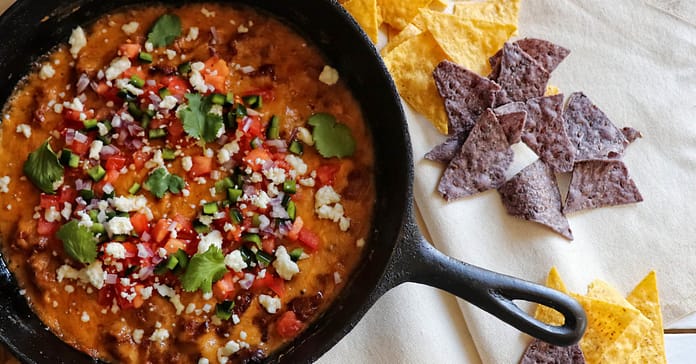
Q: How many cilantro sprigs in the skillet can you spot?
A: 7